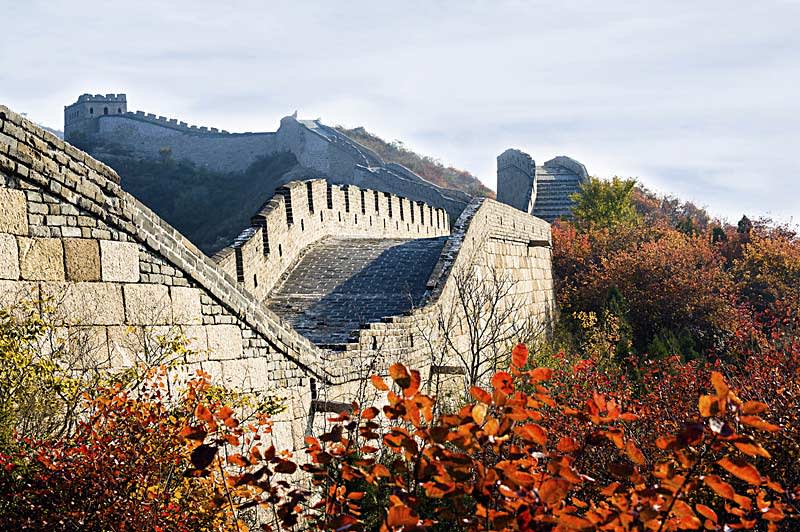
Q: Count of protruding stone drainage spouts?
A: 3